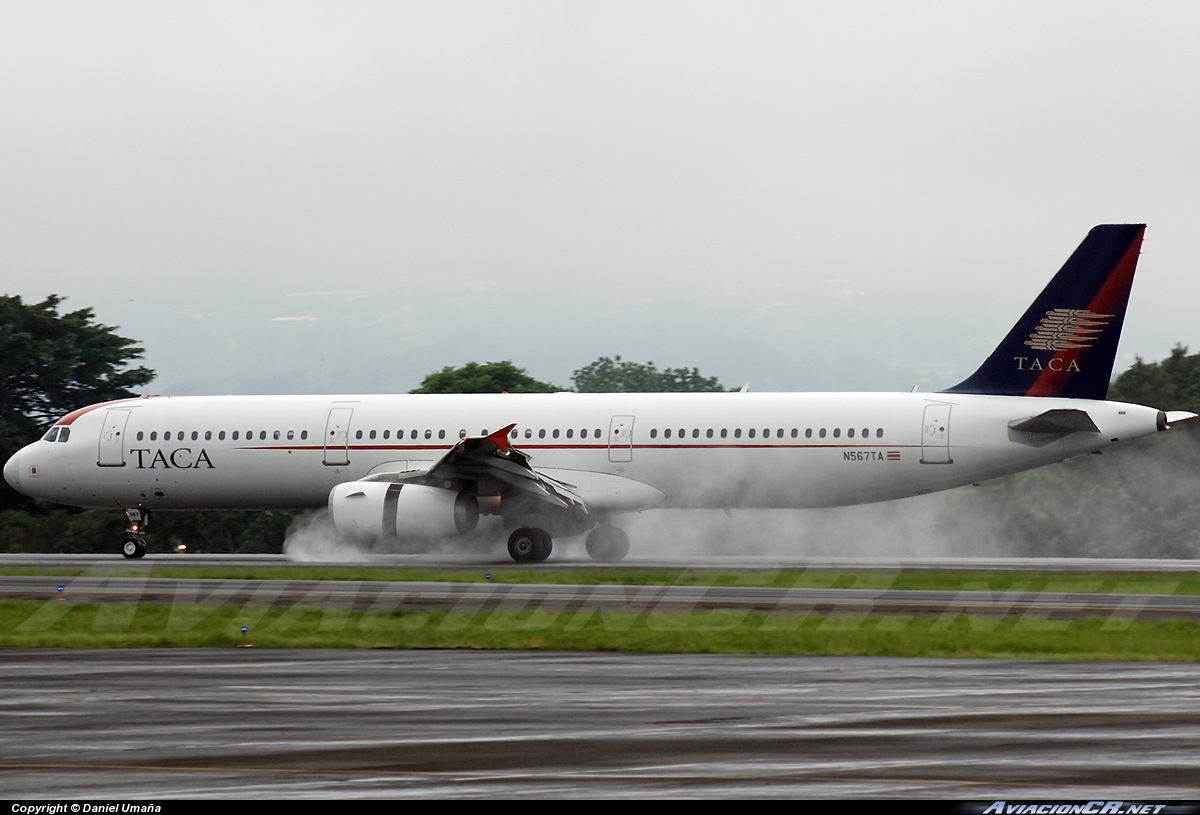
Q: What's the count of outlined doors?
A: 4